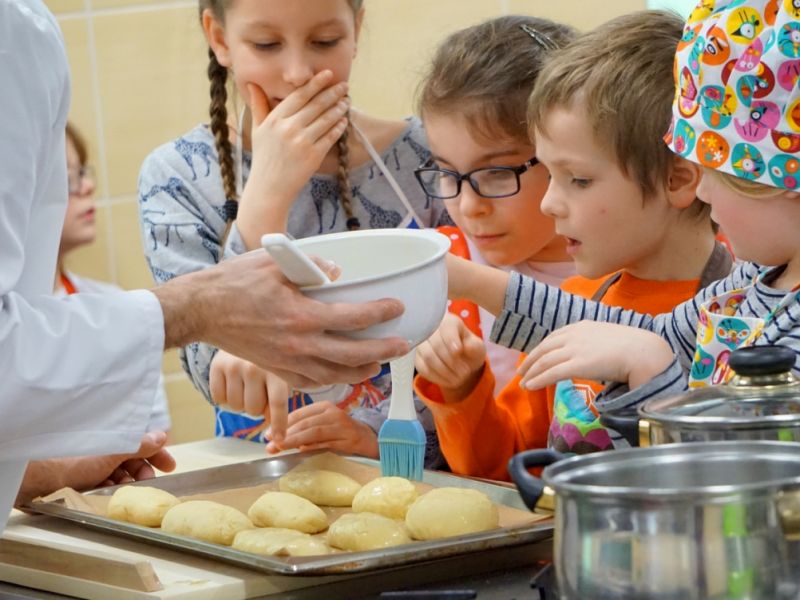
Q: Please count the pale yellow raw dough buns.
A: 8